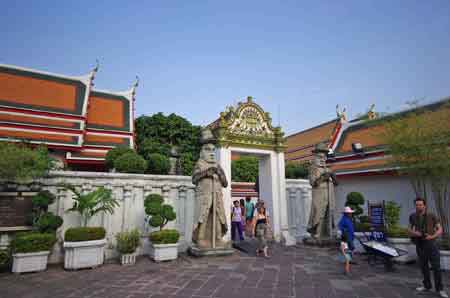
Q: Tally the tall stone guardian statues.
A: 2